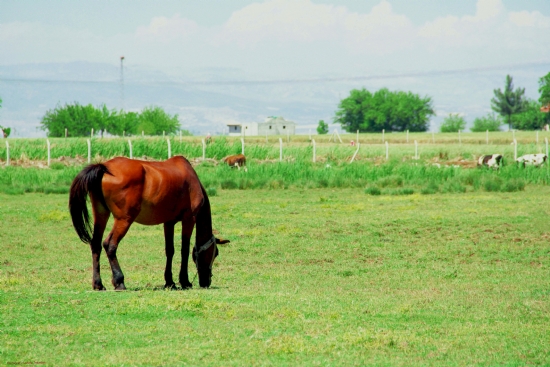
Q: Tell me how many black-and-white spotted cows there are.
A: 2